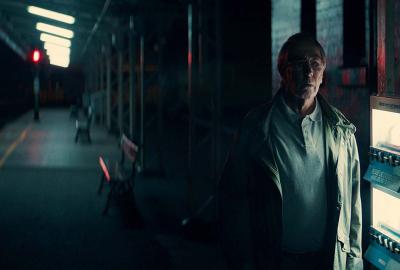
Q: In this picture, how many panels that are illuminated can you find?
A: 2